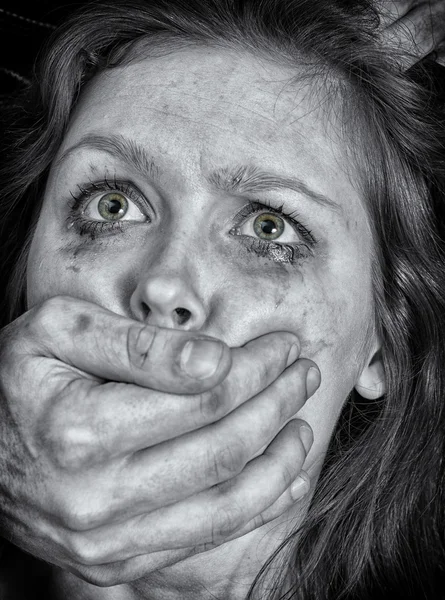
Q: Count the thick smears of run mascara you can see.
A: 2